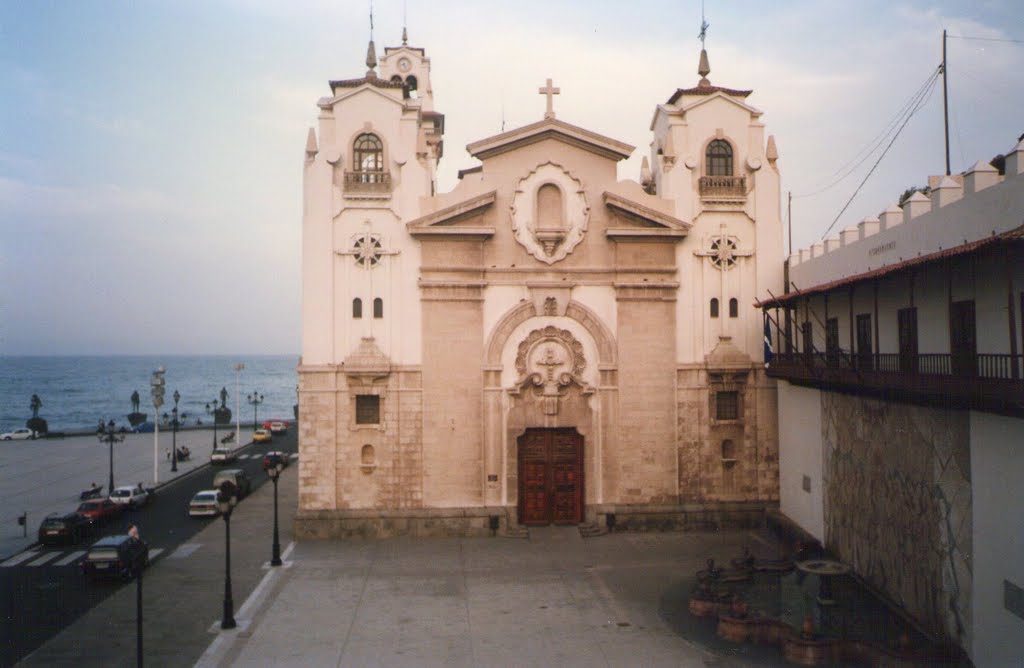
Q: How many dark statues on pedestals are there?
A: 3